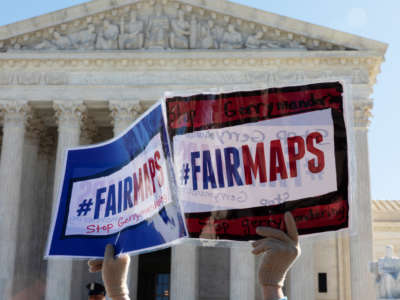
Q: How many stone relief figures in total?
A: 9